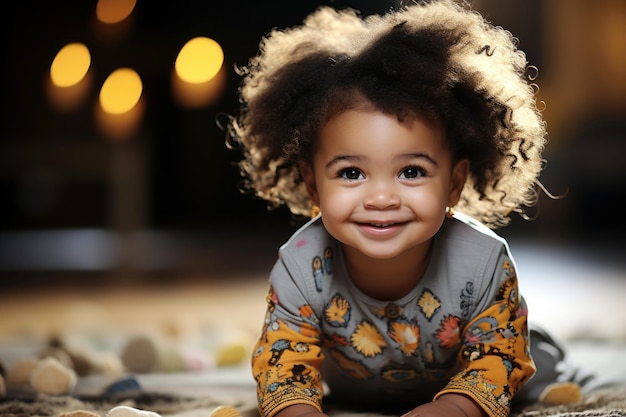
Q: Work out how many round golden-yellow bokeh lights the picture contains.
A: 4